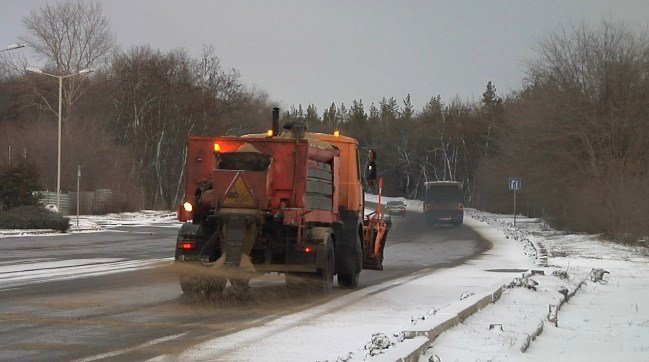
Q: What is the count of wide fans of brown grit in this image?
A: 1